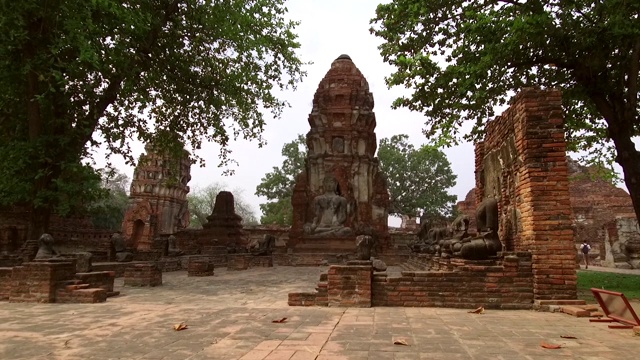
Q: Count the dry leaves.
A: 6